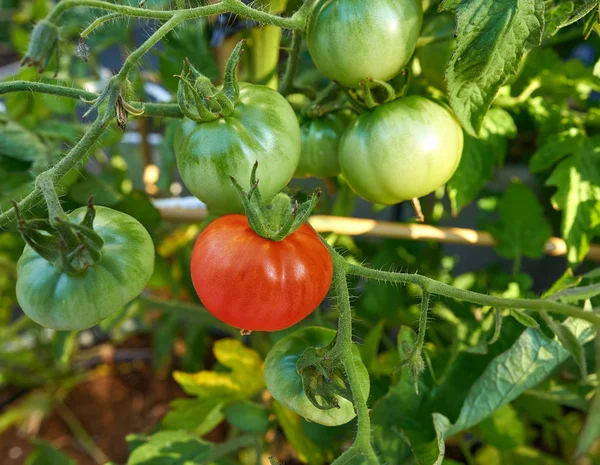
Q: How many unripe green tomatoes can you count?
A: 6